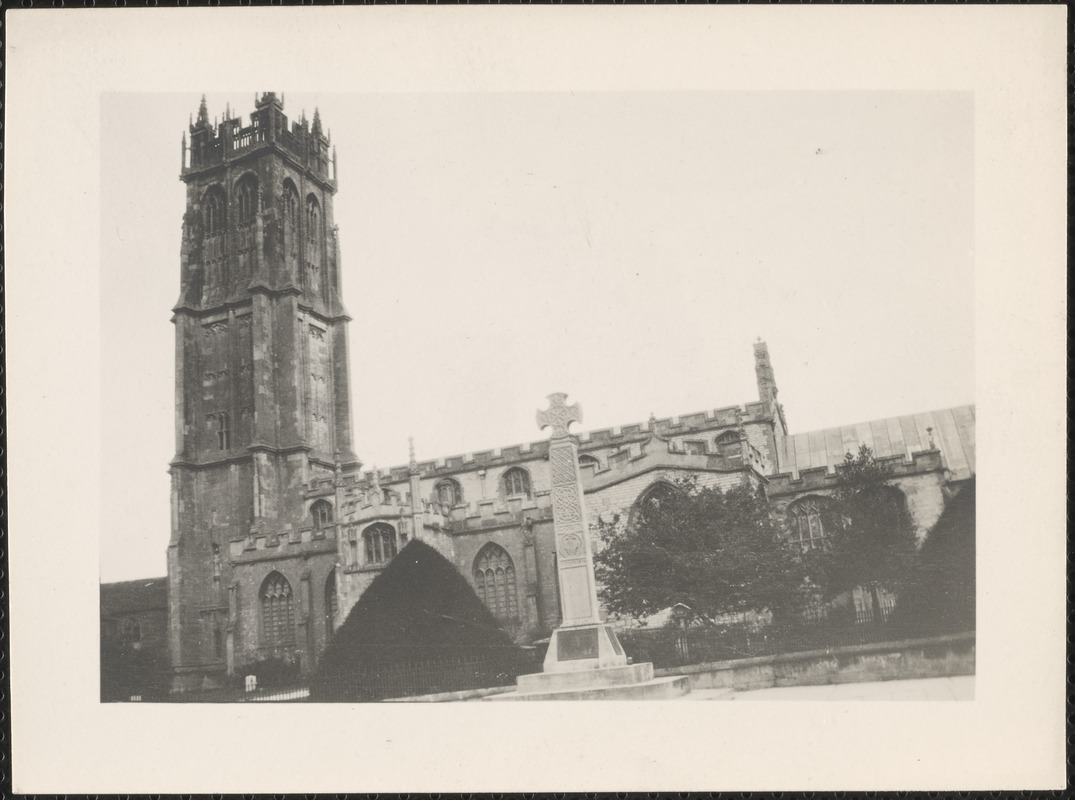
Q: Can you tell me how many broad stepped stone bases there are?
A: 1